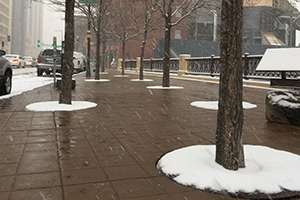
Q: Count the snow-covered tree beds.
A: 8